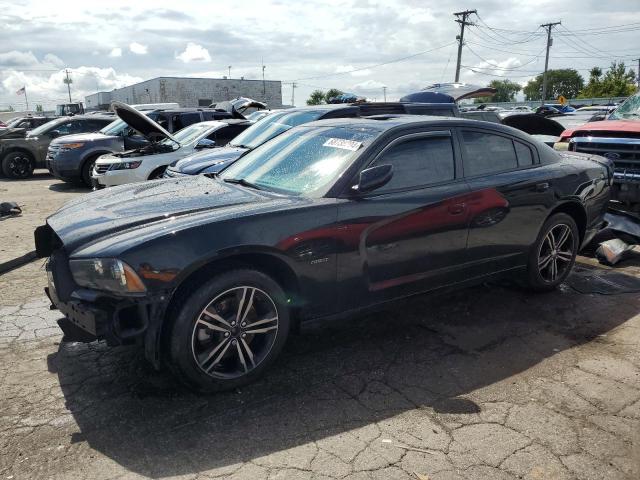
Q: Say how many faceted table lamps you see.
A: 0